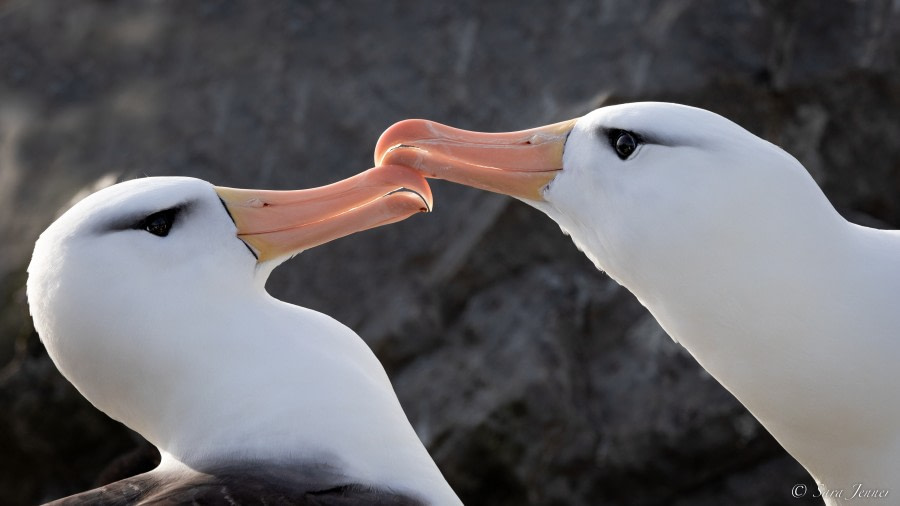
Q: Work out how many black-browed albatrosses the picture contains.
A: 2